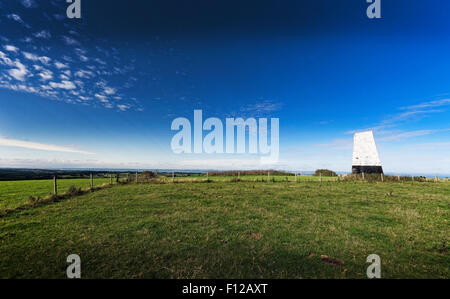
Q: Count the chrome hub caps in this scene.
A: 0